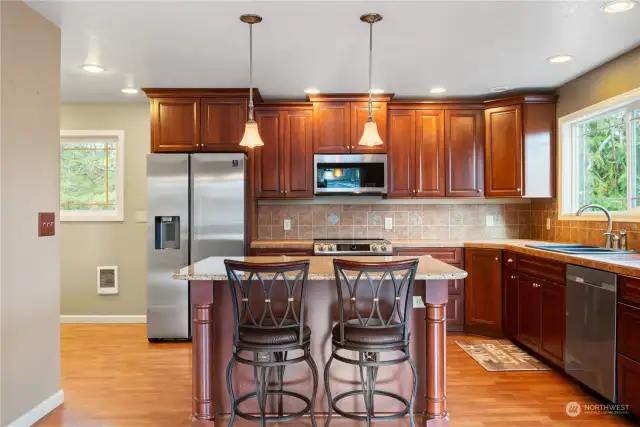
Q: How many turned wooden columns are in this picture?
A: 2